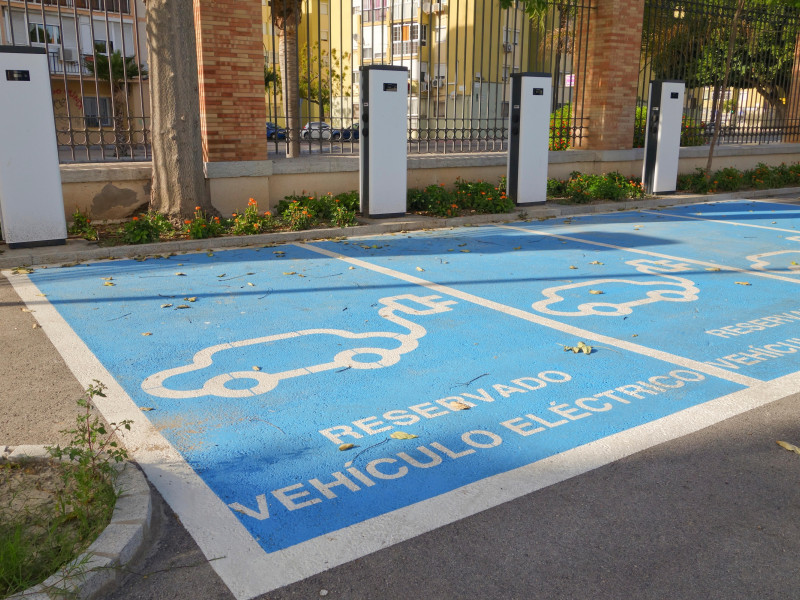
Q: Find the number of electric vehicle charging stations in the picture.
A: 4